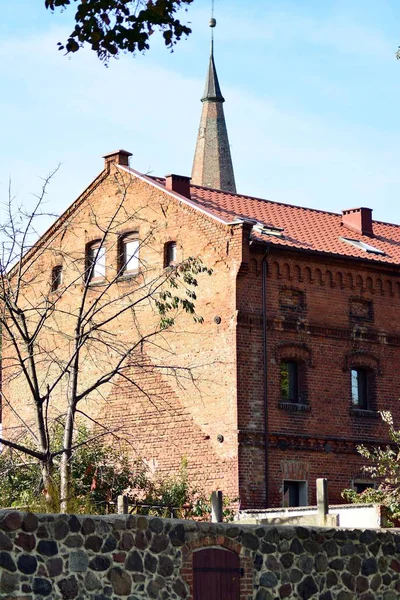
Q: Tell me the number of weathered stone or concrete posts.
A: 3